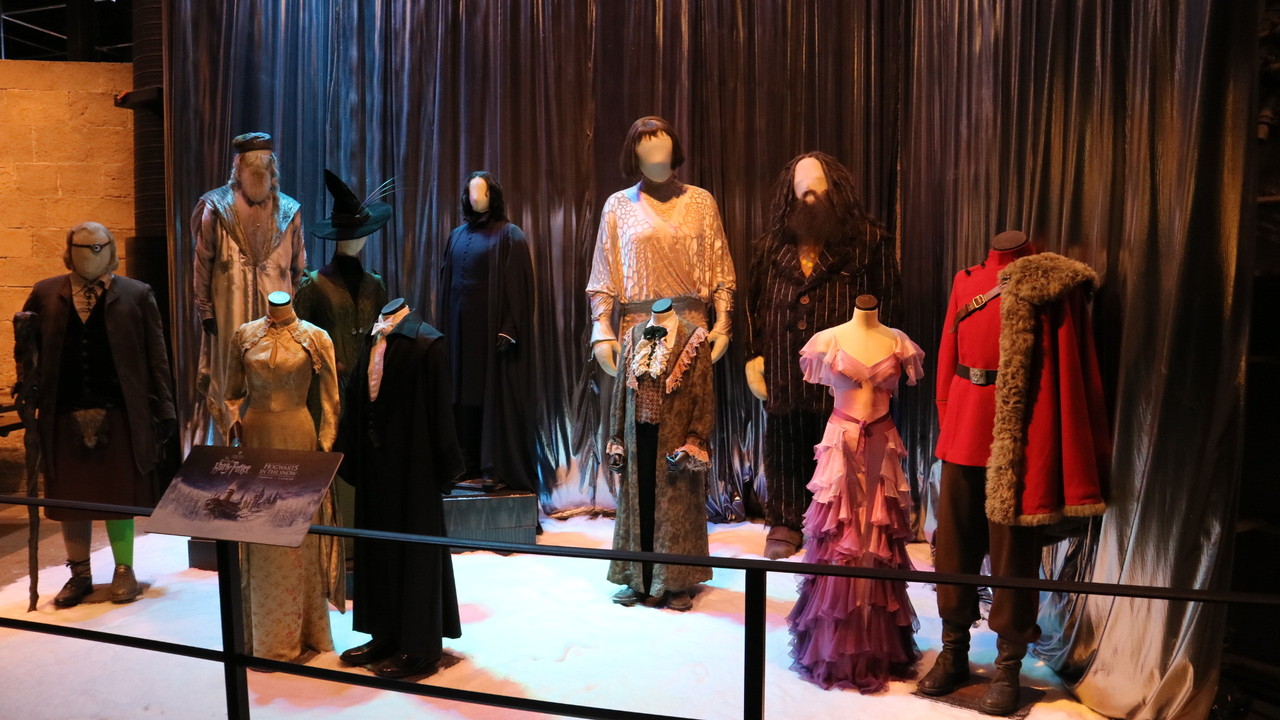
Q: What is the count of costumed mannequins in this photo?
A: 11